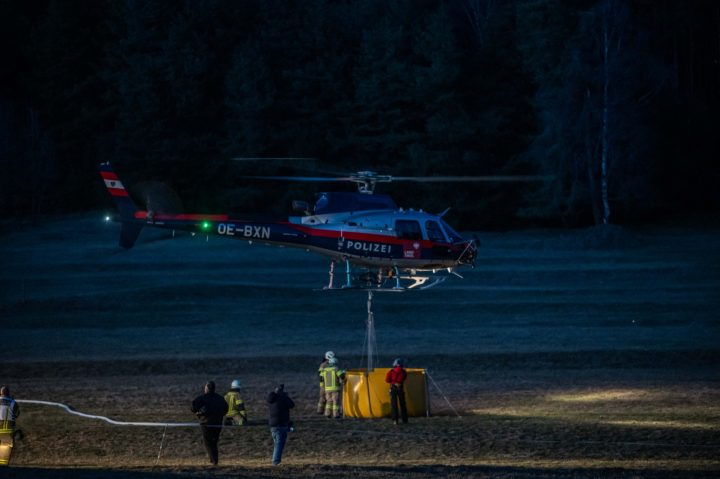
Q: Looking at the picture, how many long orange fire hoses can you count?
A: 0